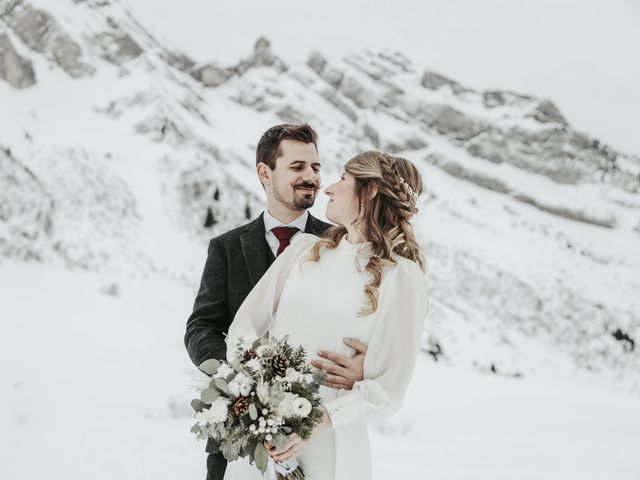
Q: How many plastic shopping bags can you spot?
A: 0